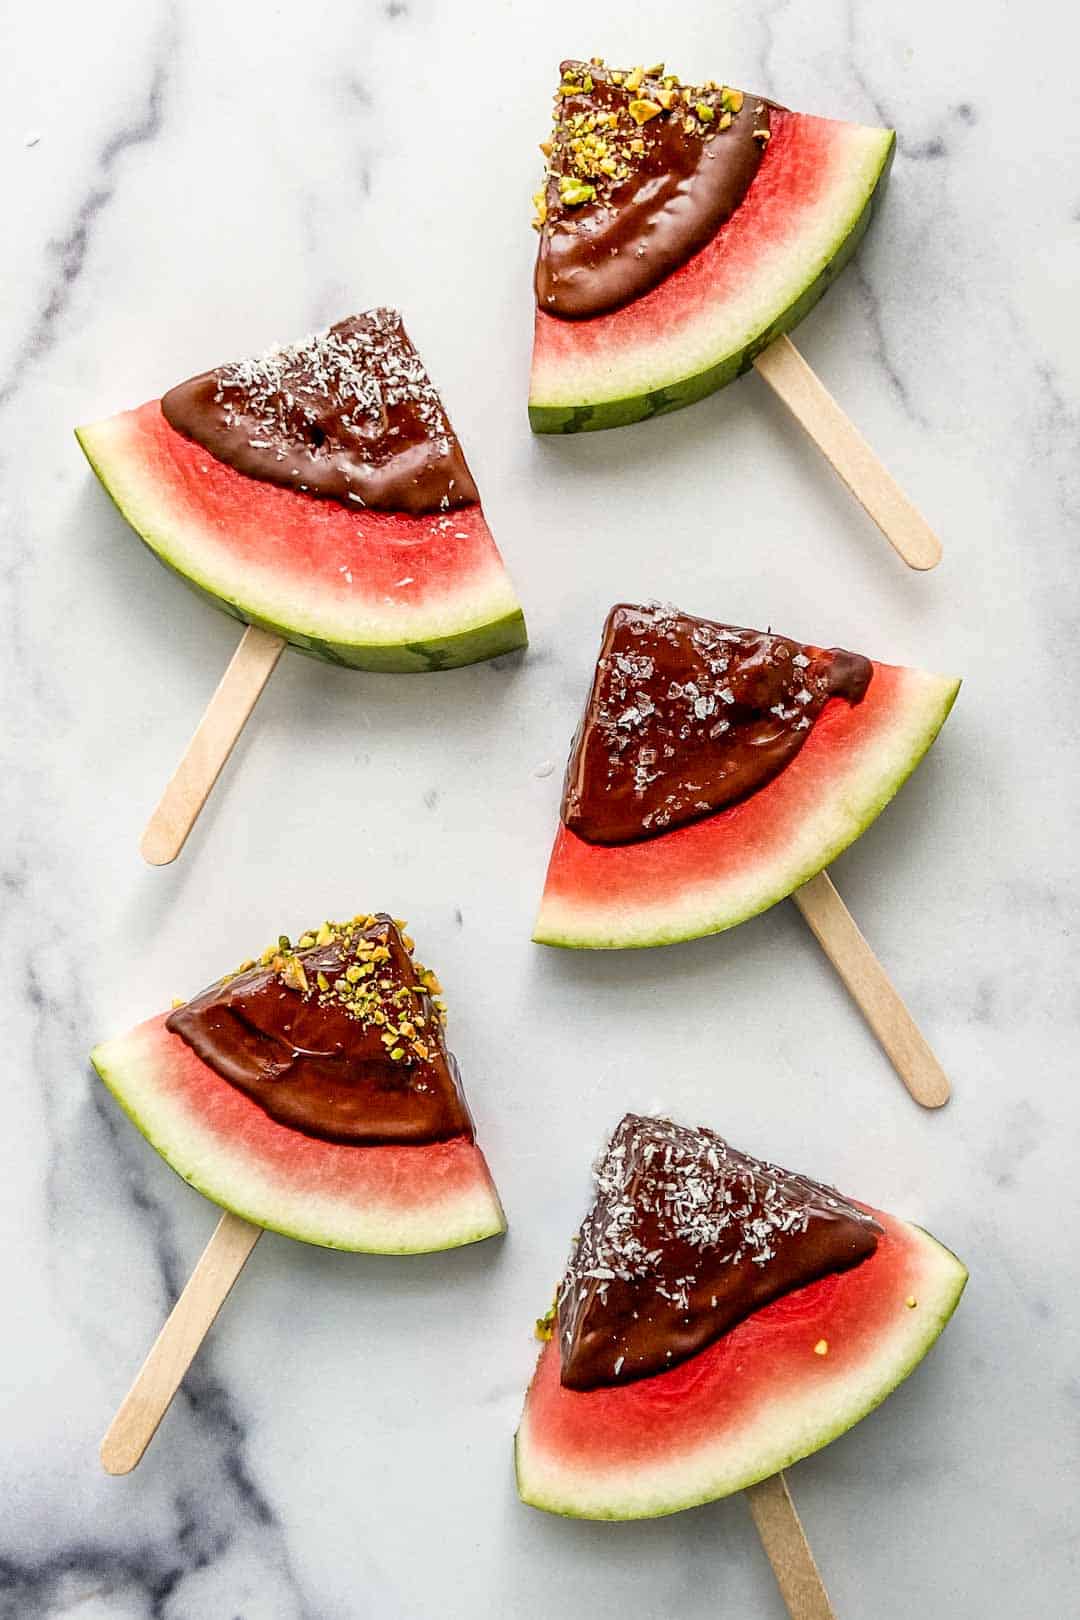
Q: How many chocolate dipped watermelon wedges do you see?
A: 5